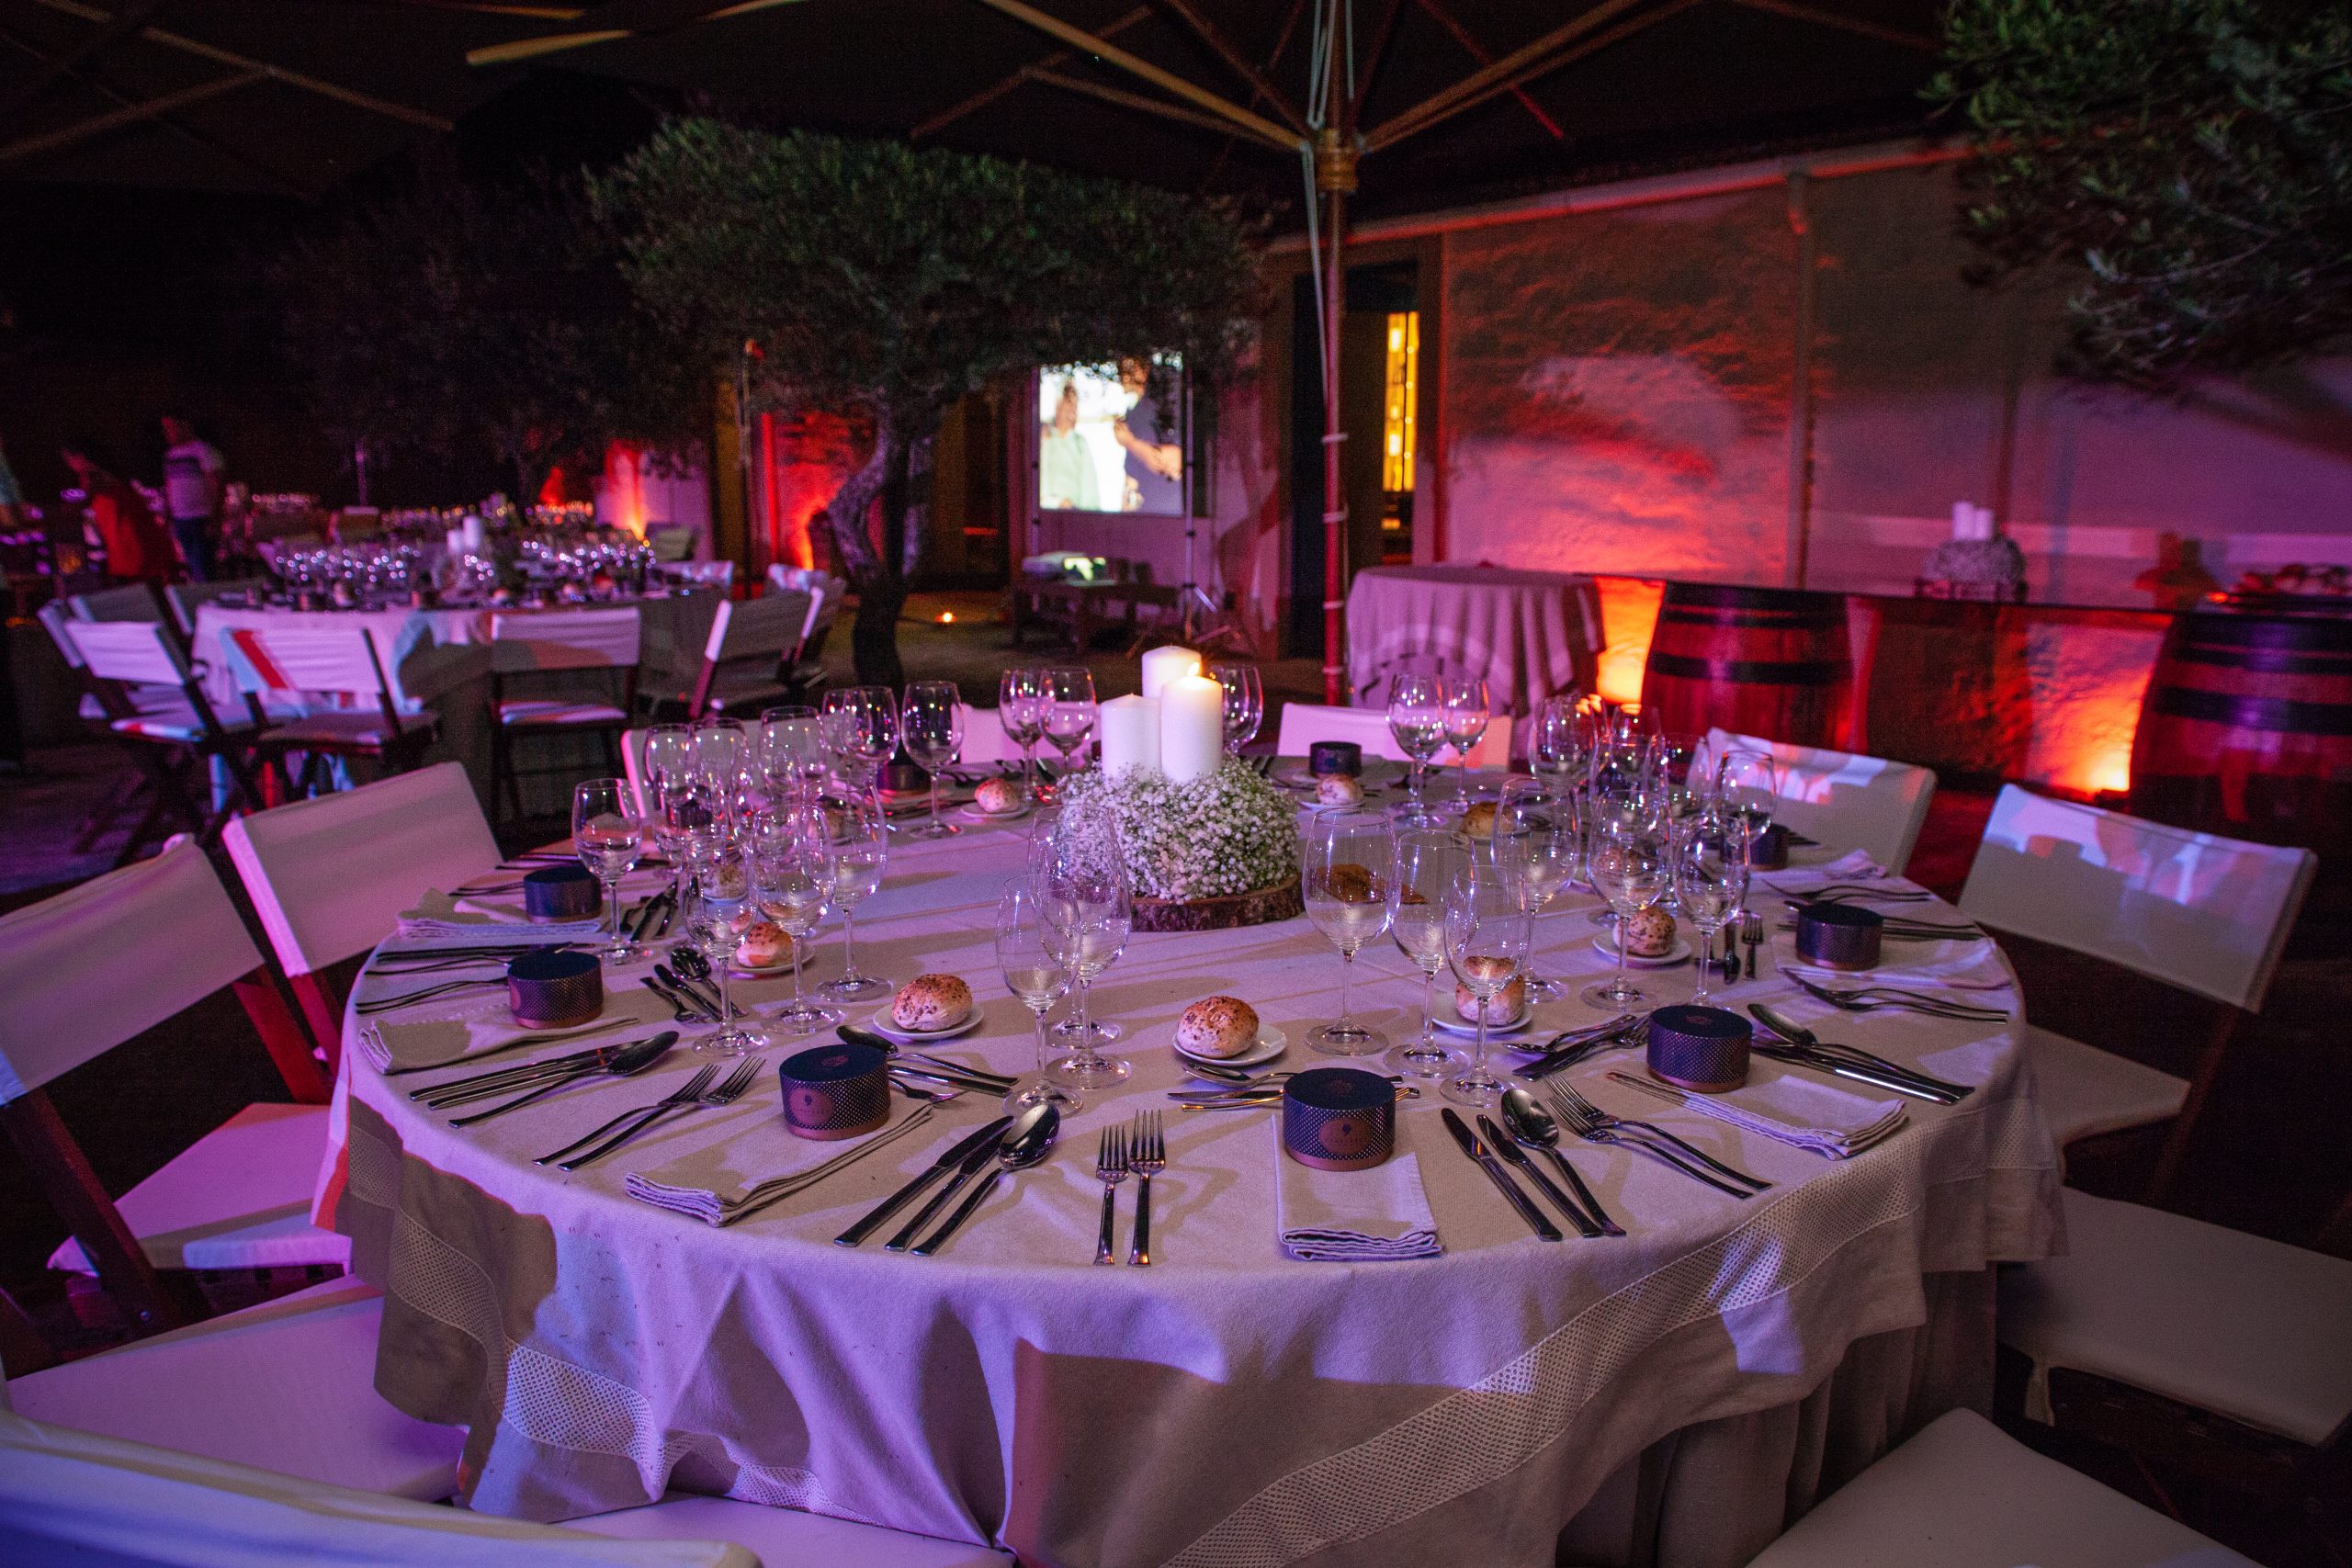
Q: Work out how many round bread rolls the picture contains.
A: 11